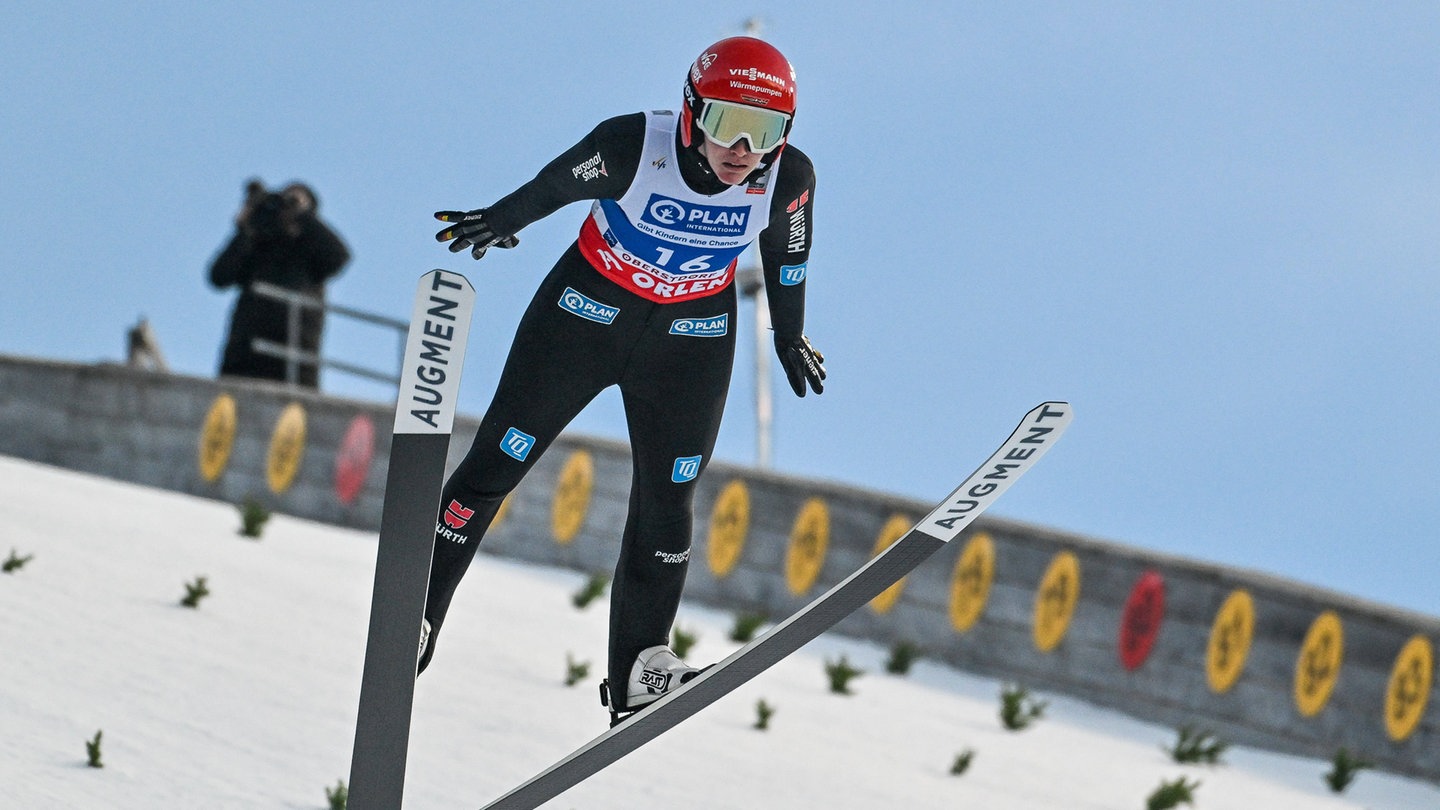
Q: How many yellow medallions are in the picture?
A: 12